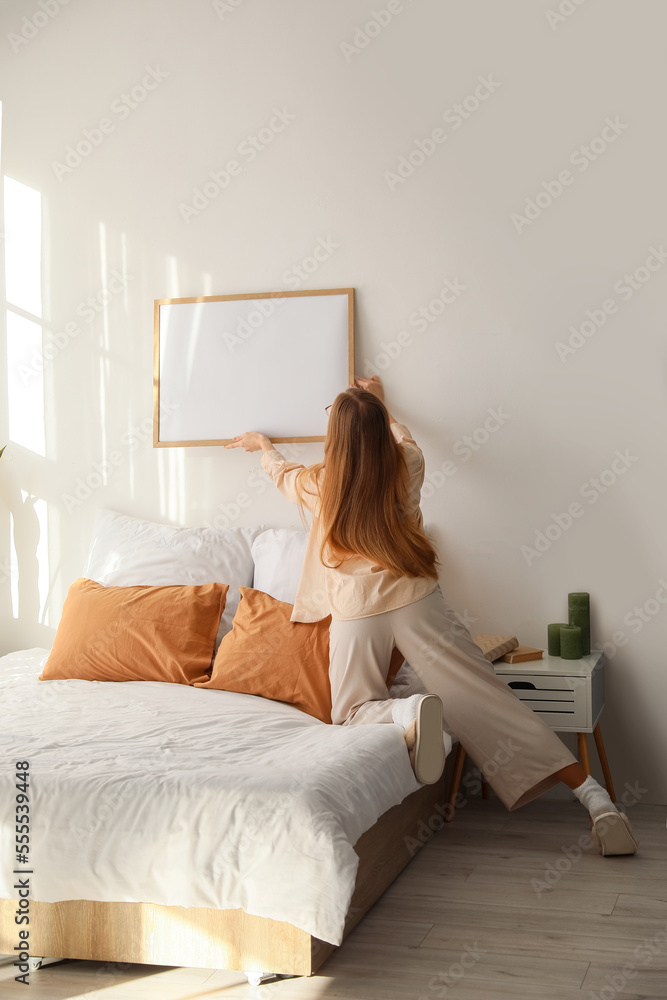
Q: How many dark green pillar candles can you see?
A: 3